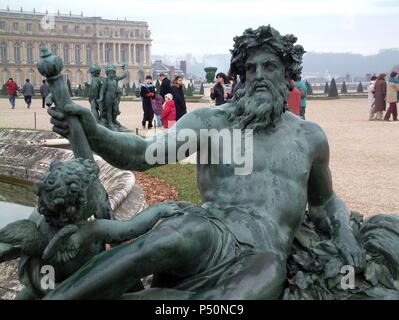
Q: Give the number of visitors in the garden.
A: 15